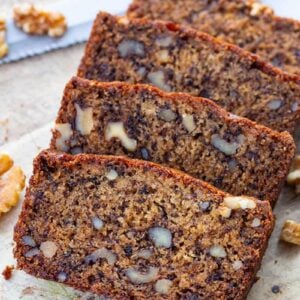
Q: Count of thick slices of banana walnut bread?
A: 4